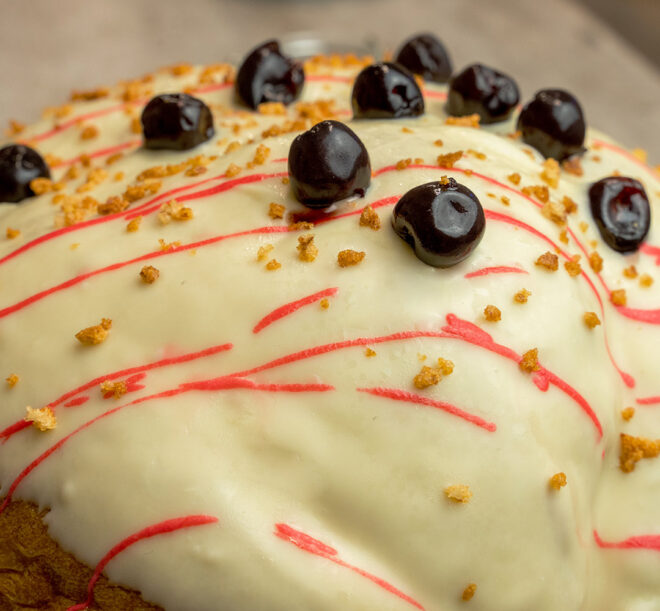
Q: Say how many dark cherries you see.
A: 10